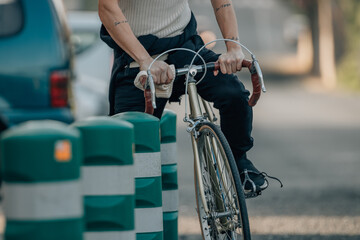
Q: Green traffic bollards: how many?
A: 4